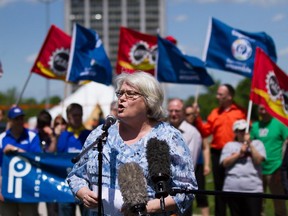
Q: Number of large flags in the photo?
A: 6